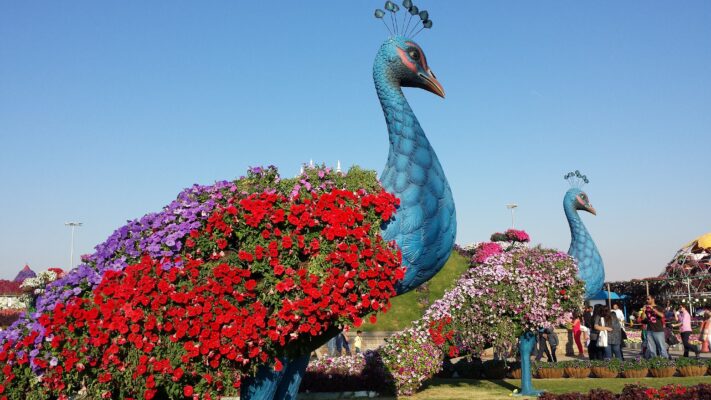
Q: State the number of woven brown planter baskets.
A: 7